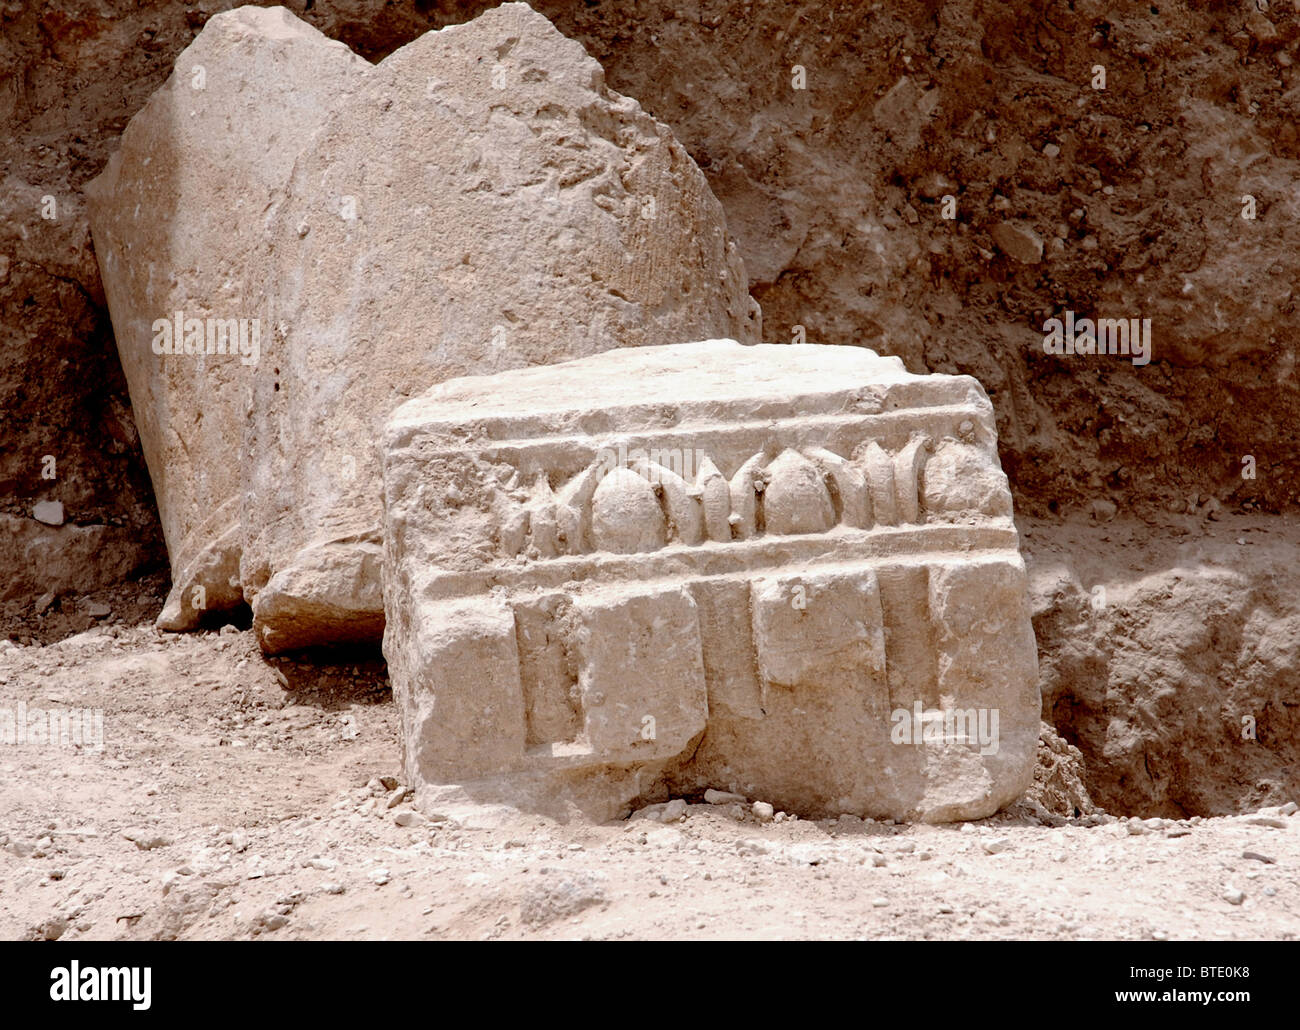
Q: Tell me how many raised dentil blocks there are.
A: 4